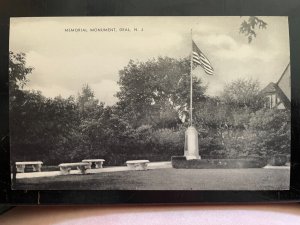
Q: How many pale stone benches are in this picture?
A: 4